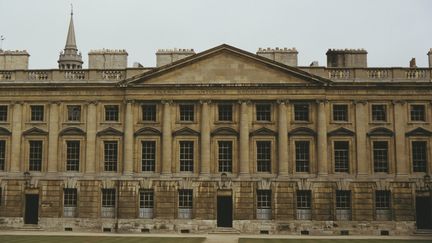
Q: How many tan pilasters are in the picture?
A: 11